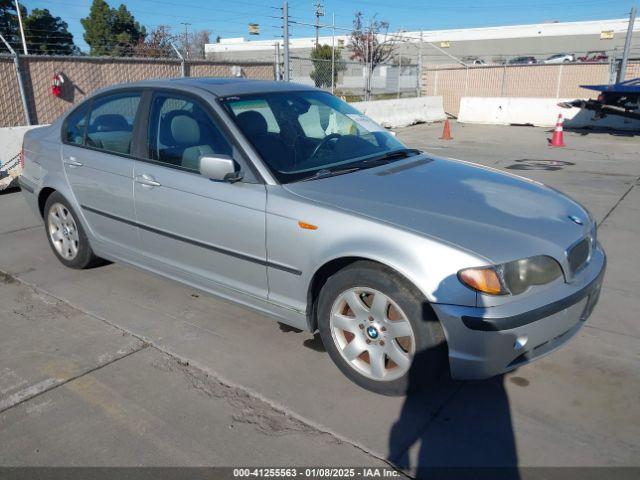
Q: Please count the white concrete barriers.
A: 3